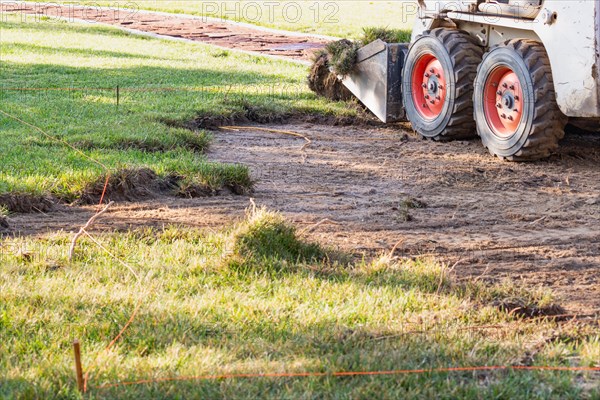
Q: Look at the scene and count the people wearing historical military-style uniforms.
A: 0